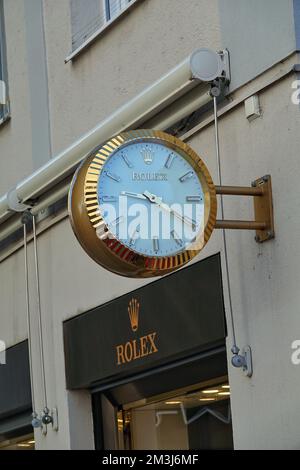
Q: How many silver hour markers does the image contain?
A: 11